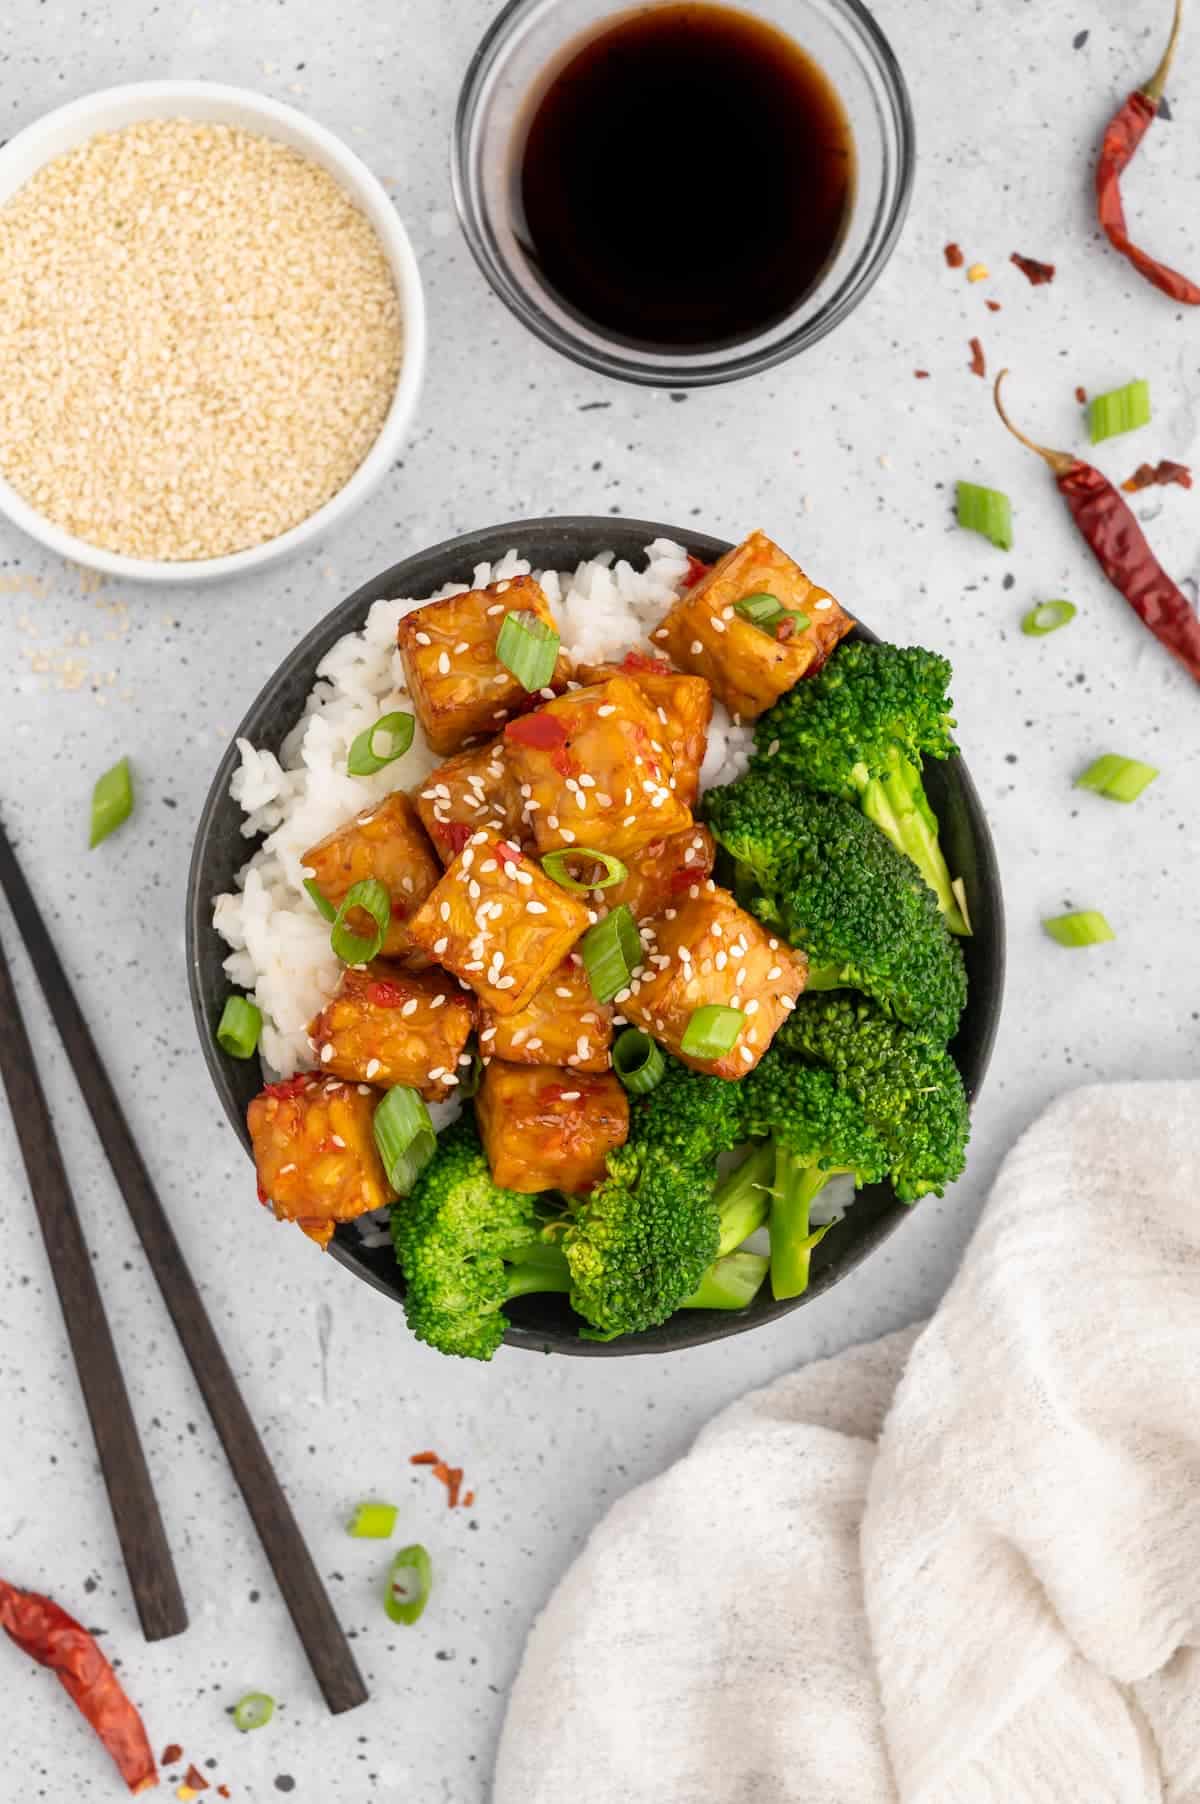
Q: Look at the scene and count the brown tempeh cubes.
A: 13